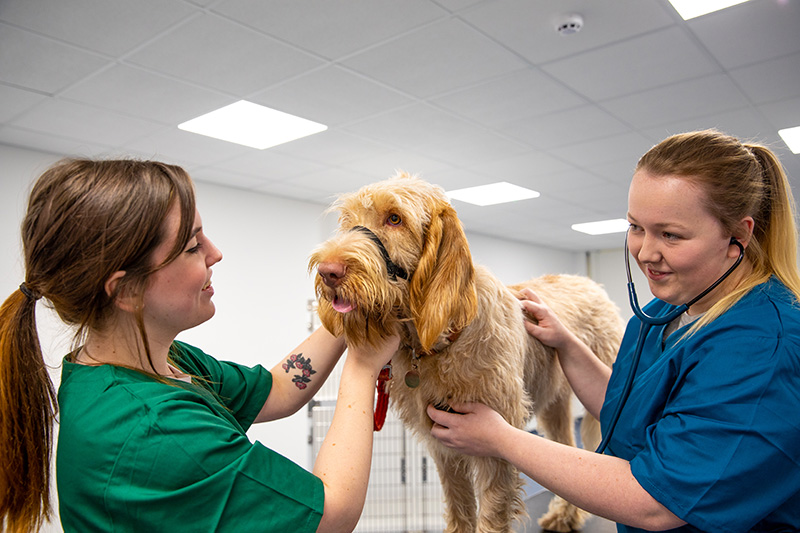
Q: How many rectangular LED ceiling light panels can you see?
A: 5